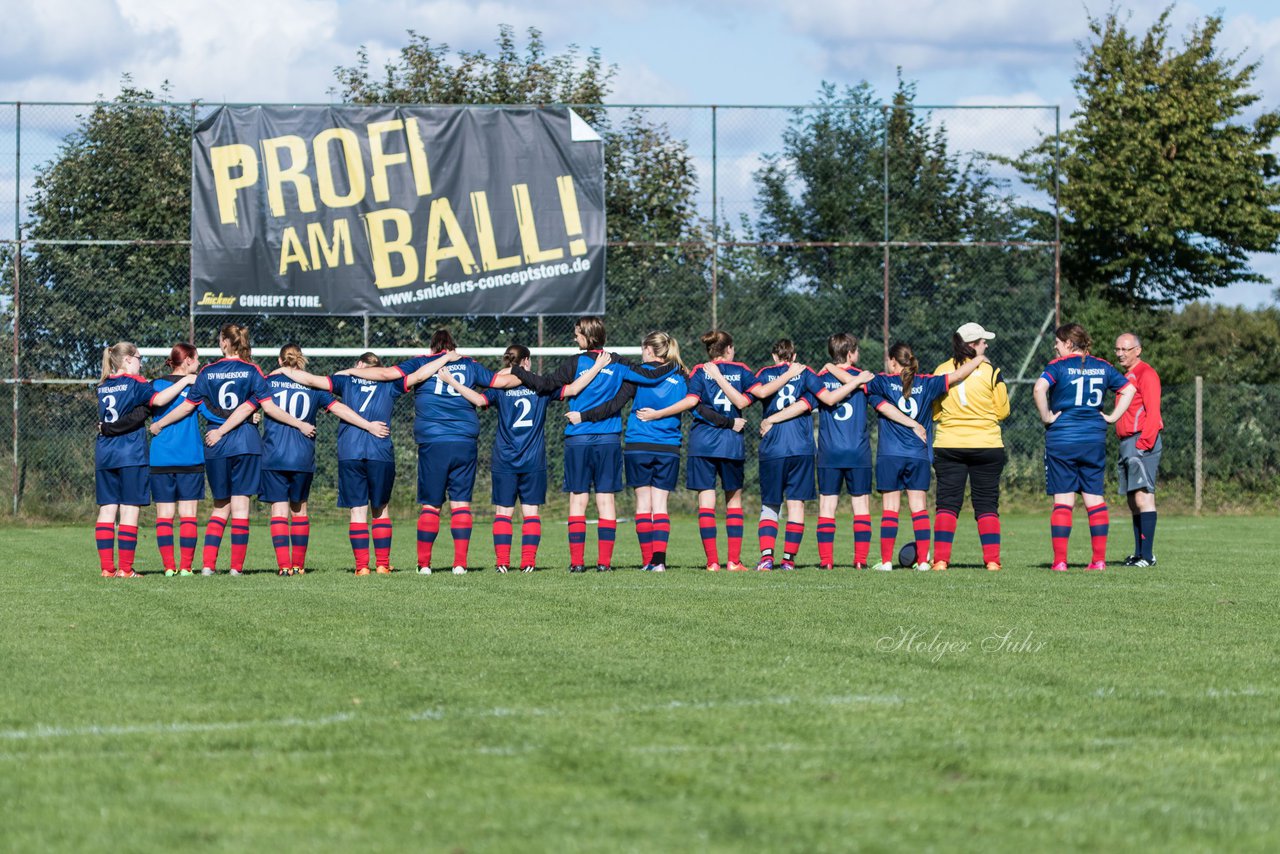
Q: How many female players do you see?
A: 15